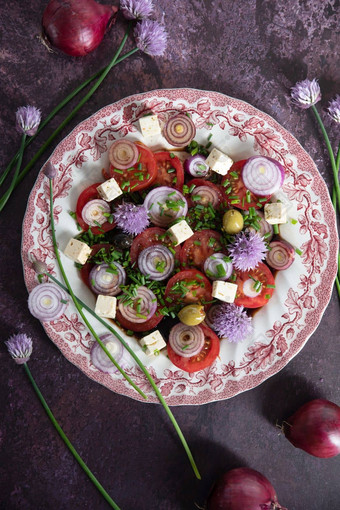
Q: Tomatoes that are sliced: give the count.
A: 12